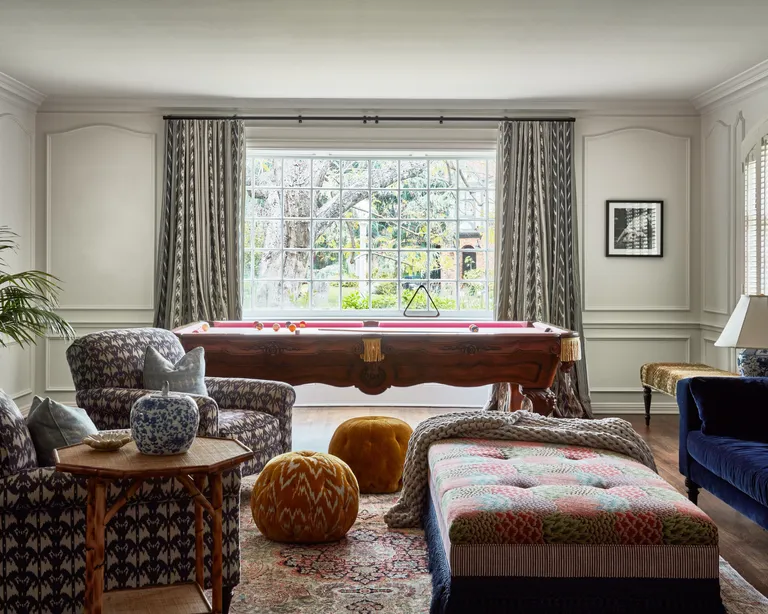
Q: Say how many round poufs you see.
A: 2